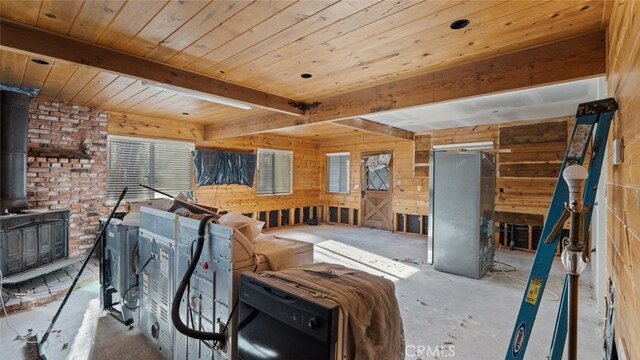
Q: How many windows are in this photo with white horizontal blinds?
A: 3